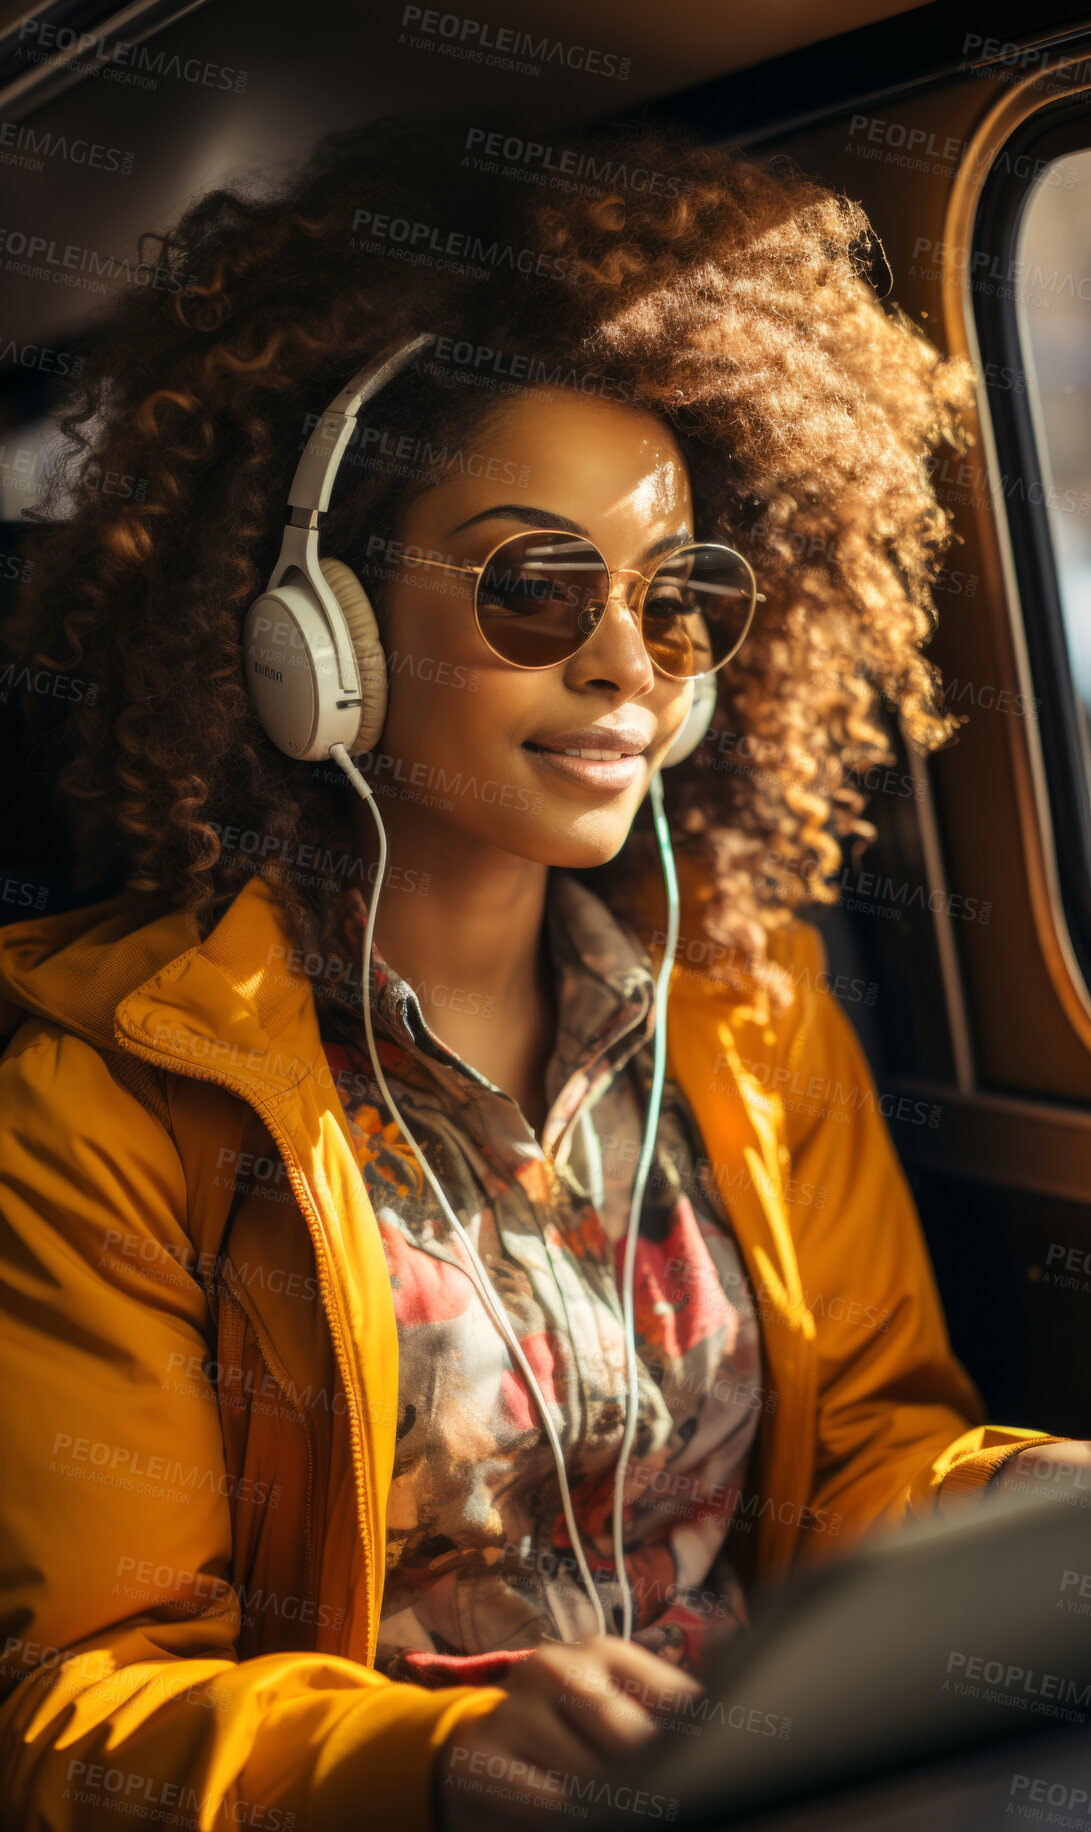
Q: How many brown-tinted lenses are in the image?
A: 2